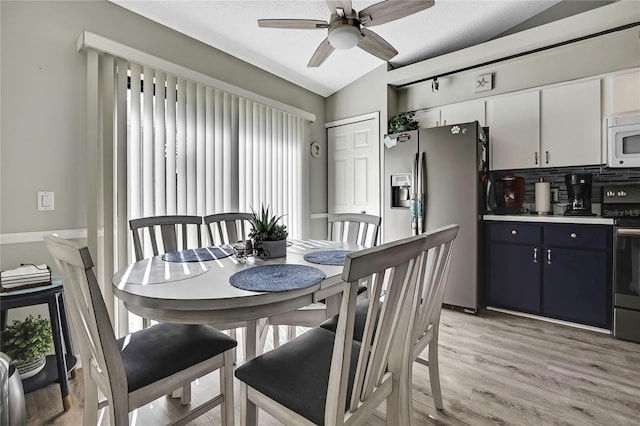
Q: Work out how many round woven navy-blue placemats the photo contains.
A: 3